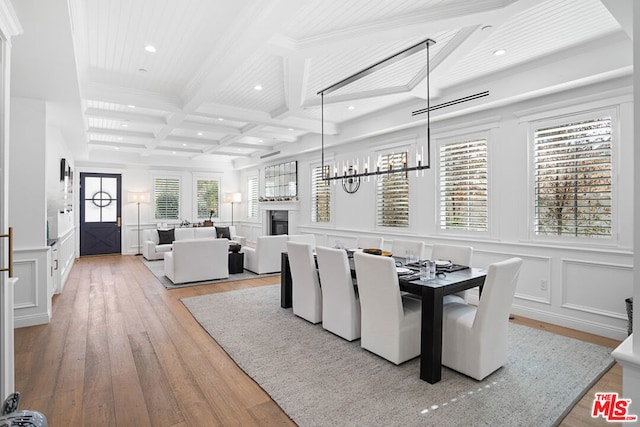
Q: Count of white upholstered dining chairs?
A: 8